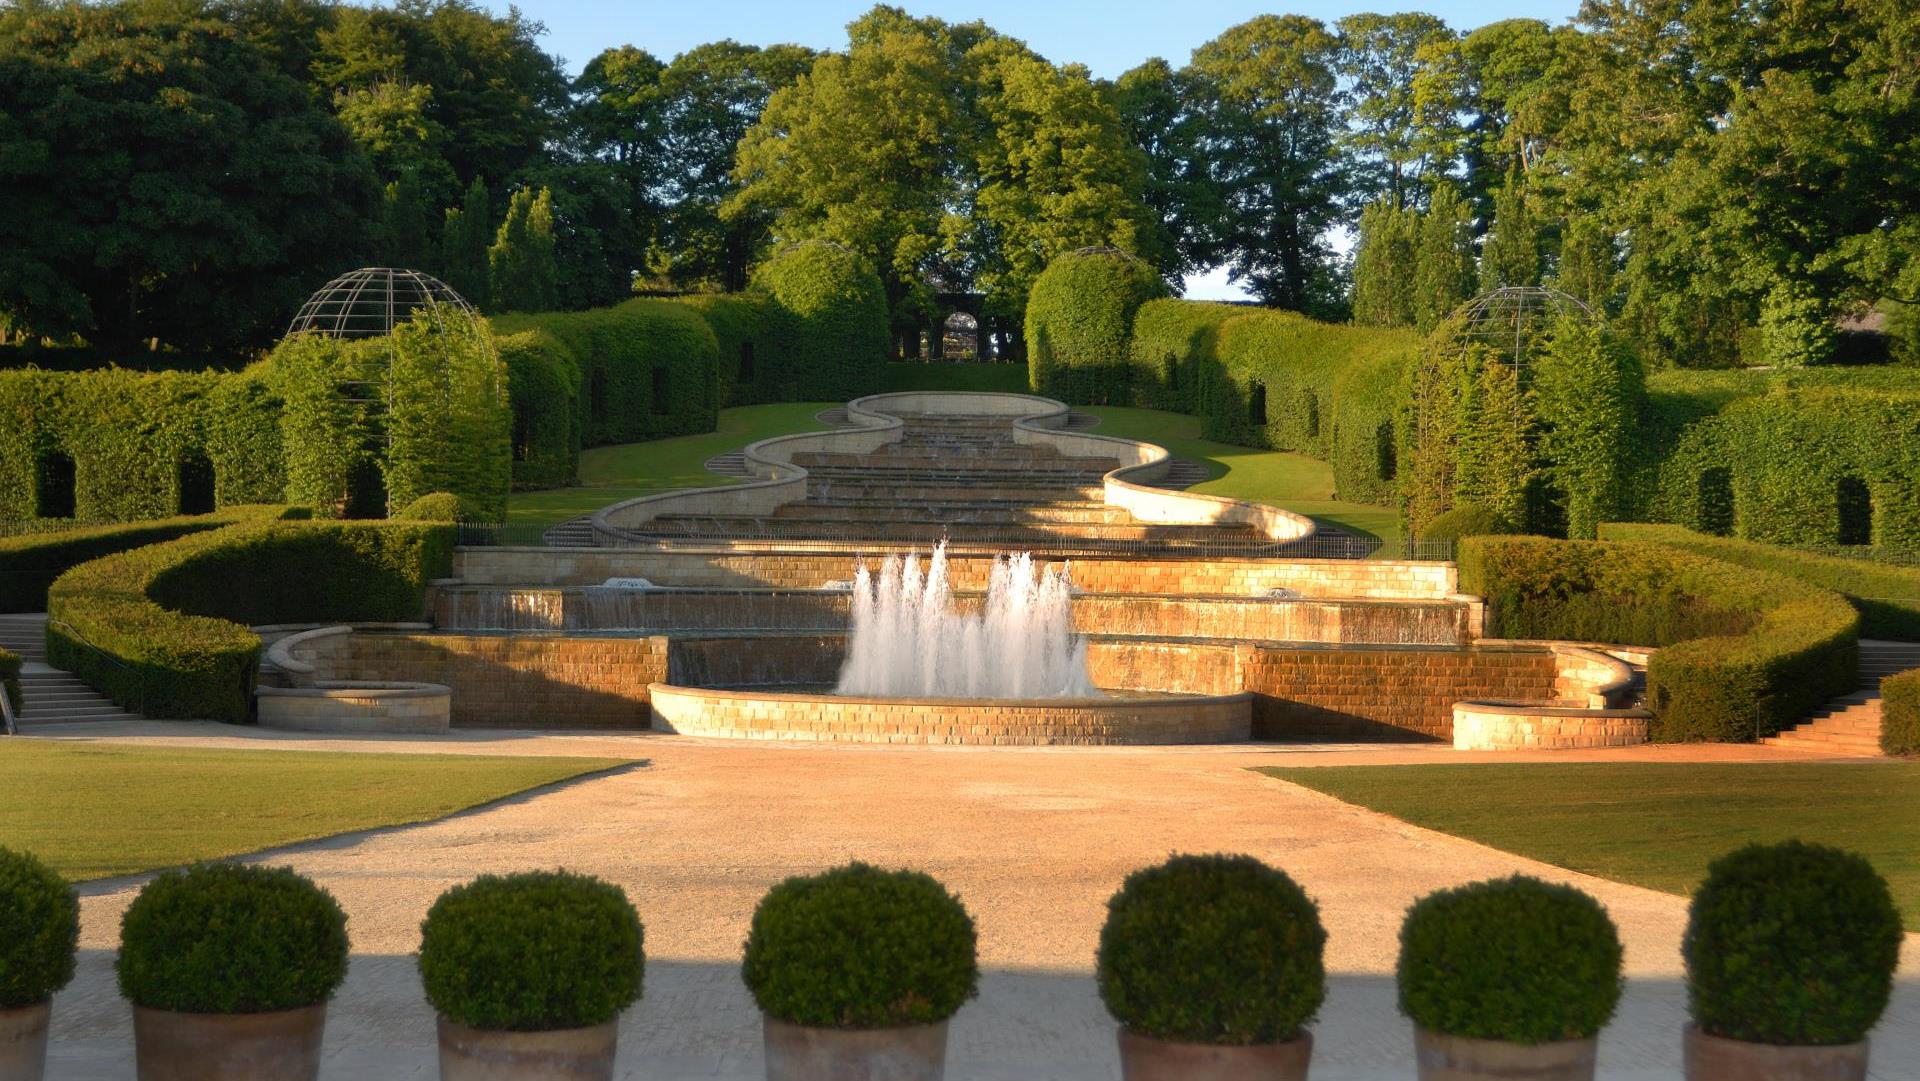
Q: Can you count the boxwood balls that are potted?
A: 7